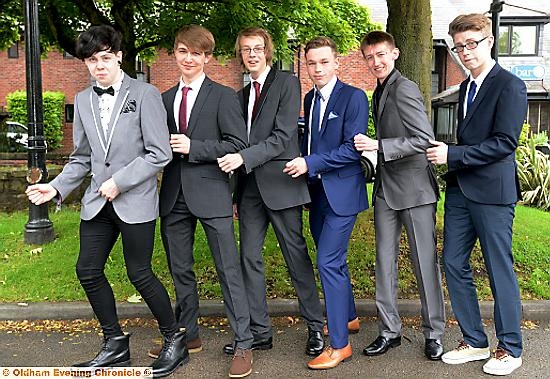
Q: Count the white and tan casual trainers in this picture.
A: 2